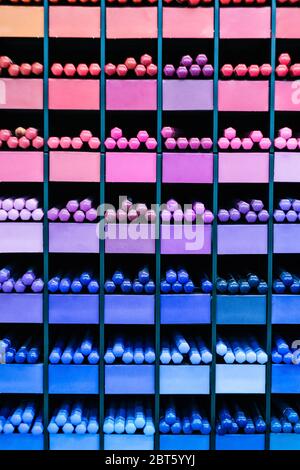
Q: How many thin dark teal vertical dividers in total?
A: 5